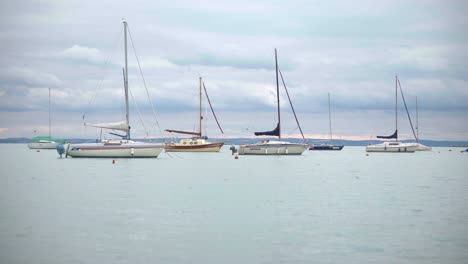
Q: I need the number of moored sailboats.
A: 7